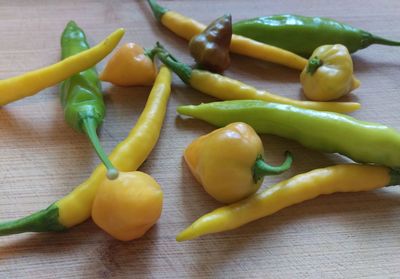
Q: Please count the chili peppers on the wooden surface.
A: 13